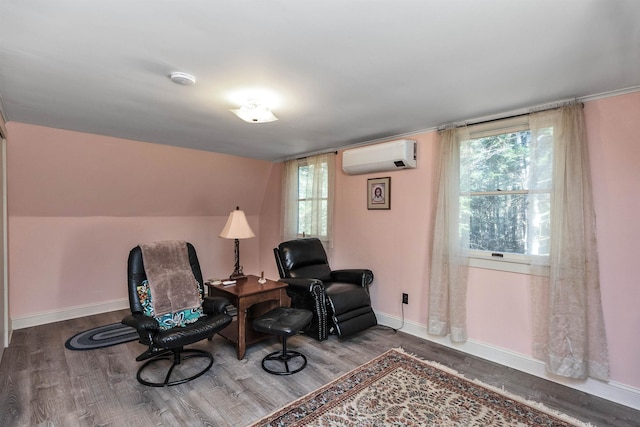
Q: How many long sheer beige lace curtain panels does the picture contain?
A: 4